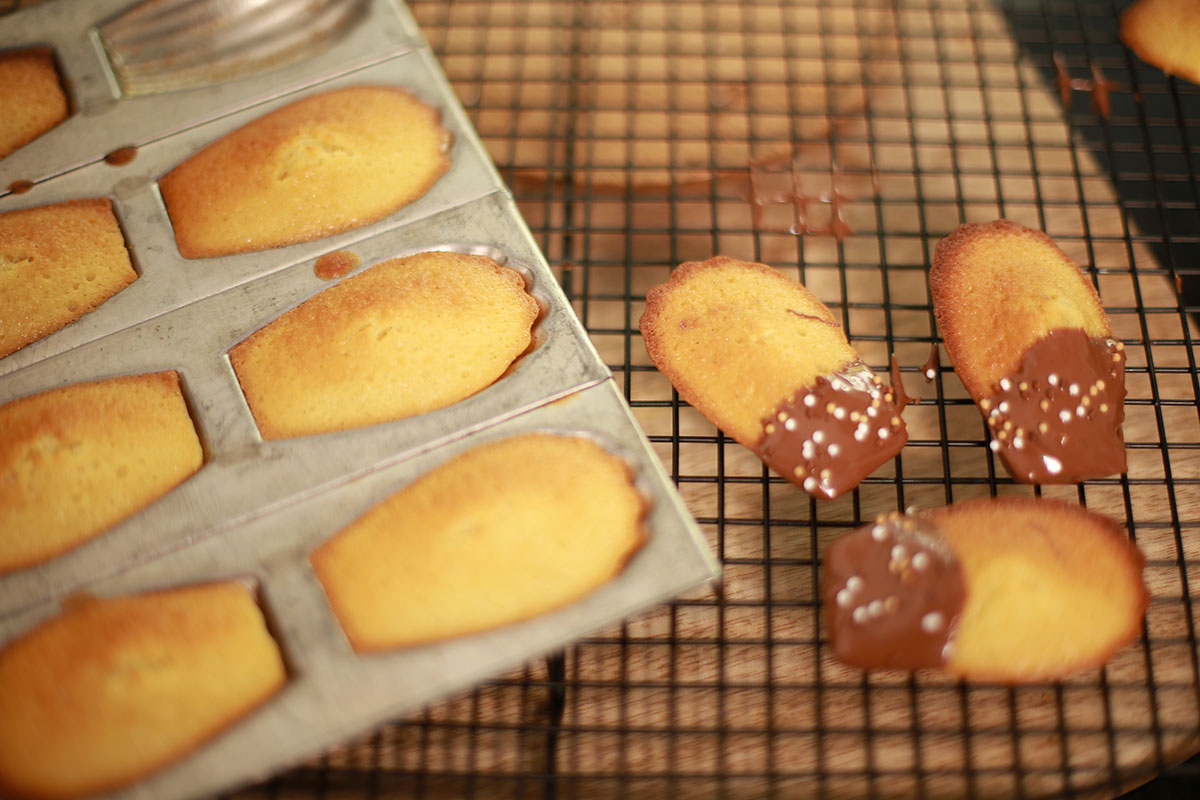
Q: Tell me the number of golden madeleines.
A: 11